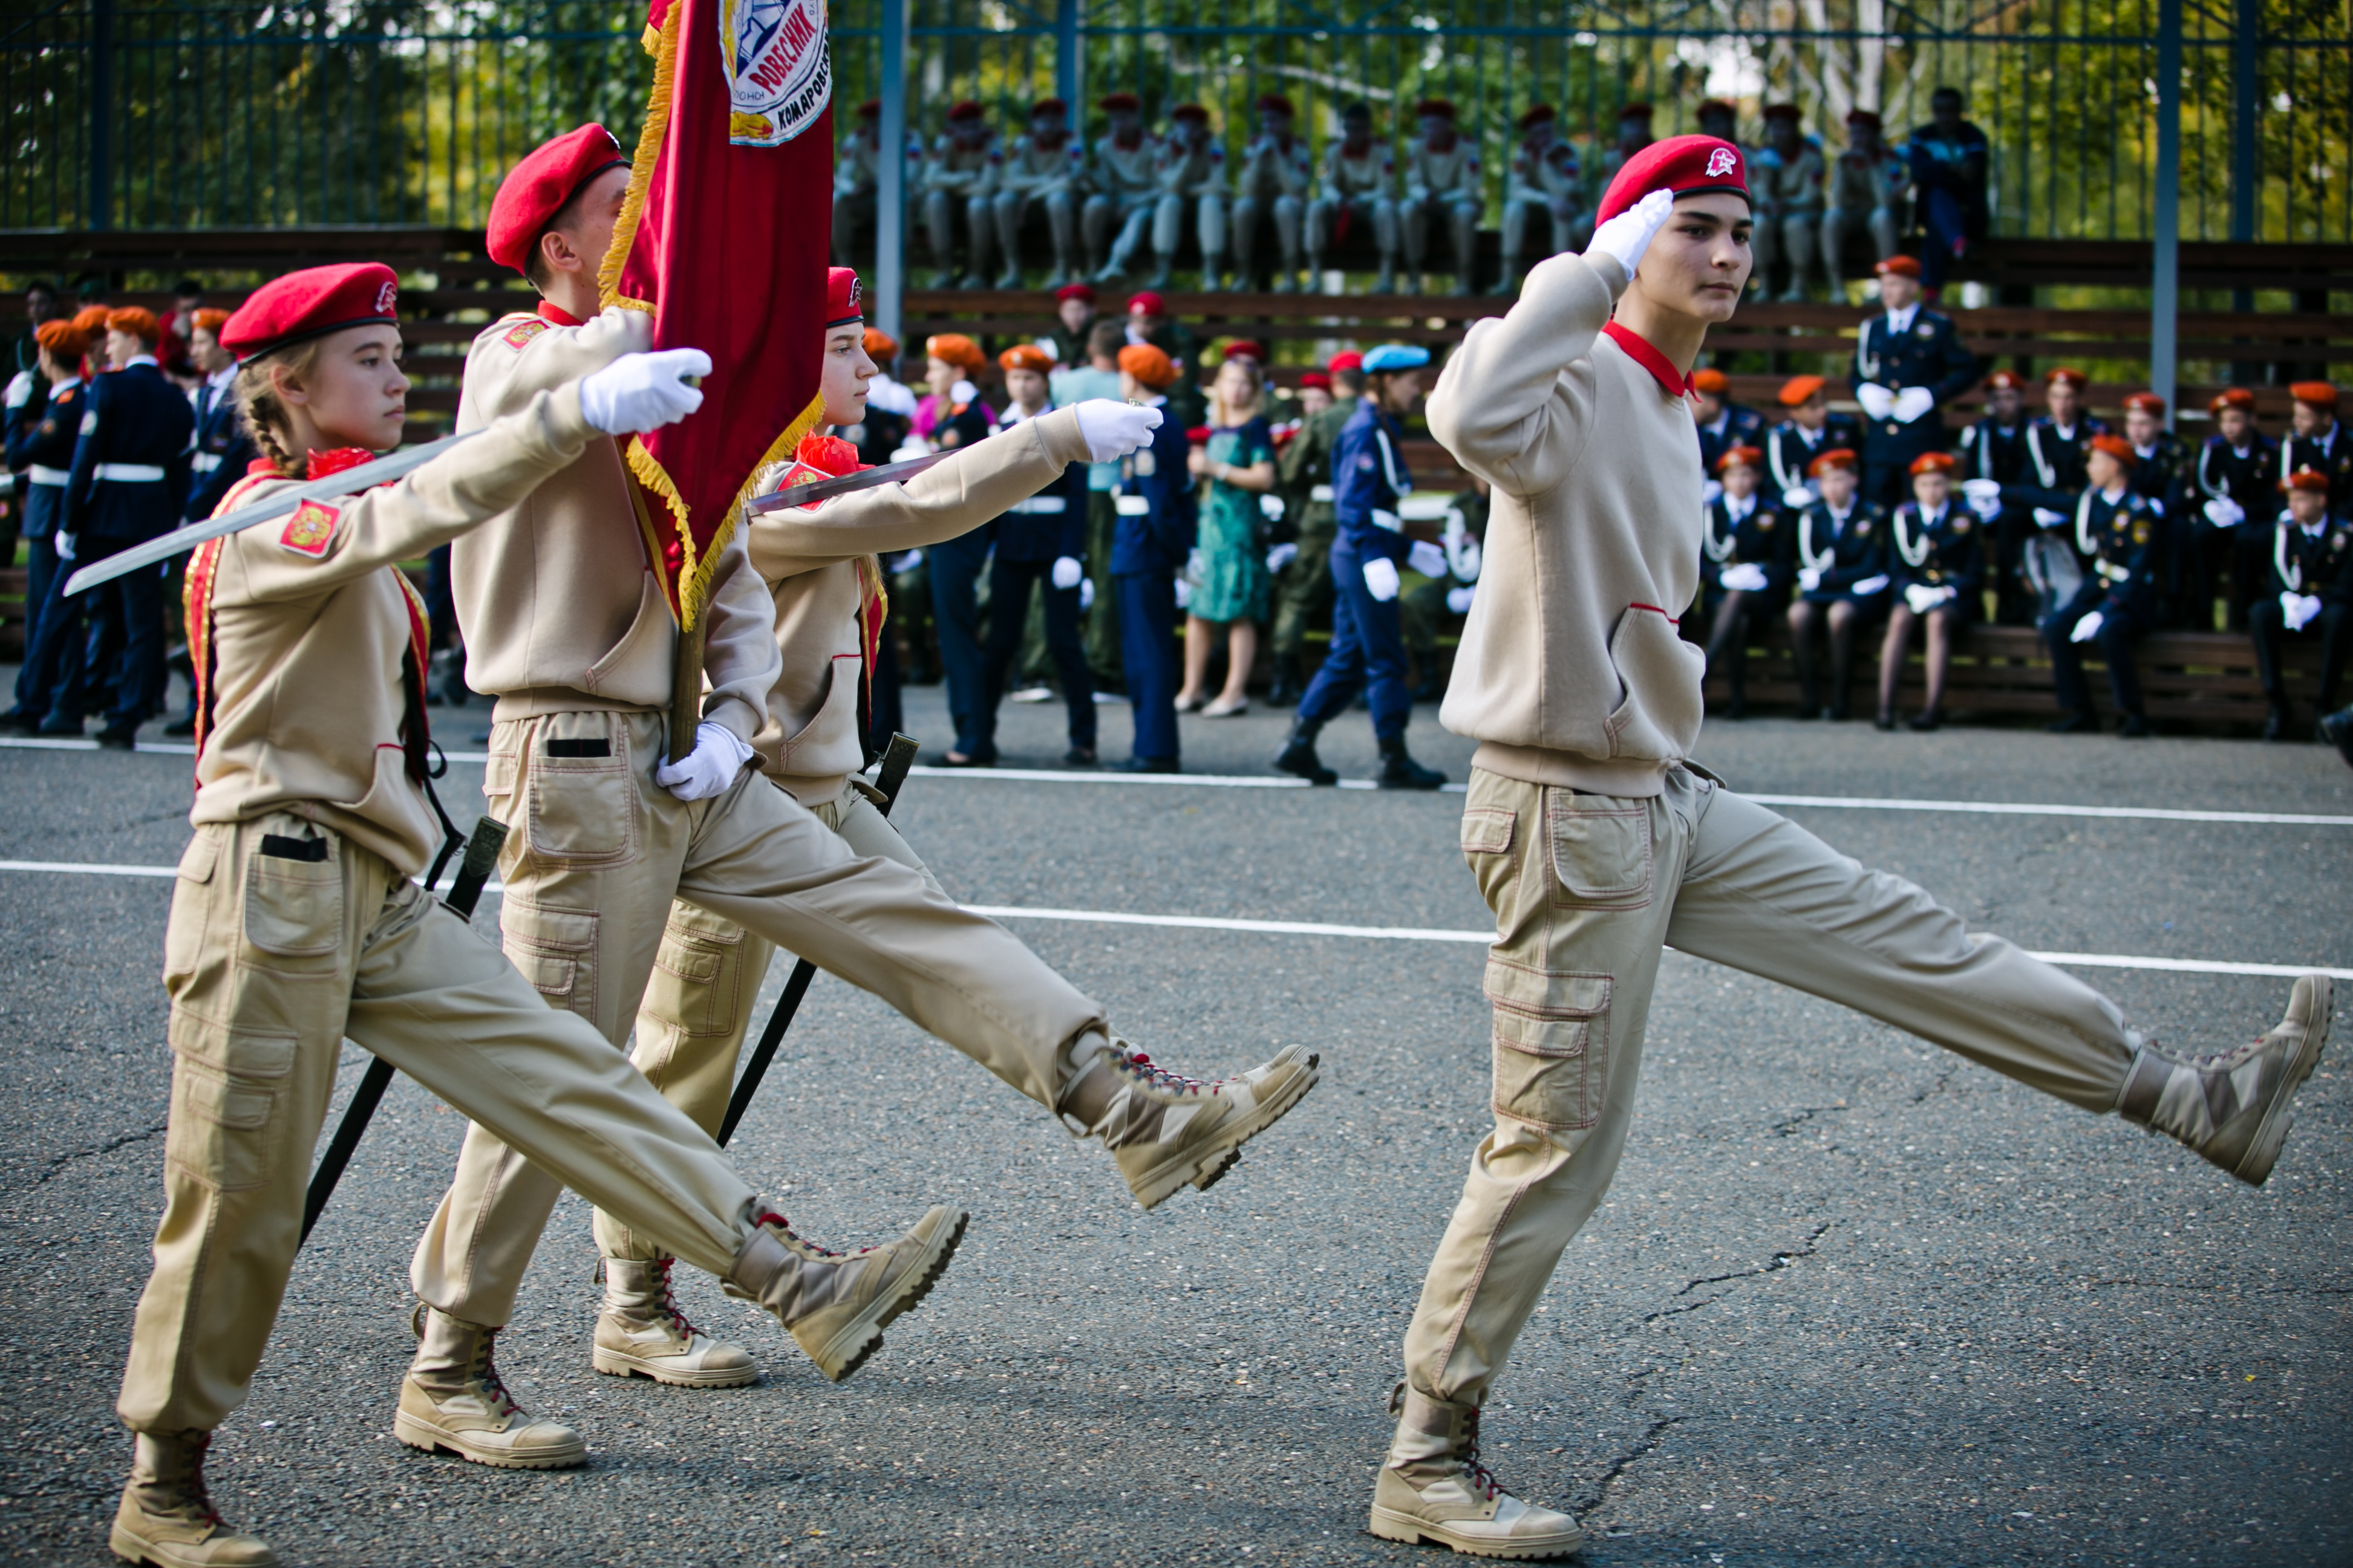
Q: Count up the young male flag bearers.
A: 1